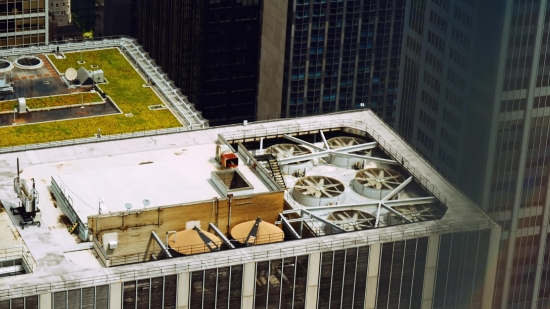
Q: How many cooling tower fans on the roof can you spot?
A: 6